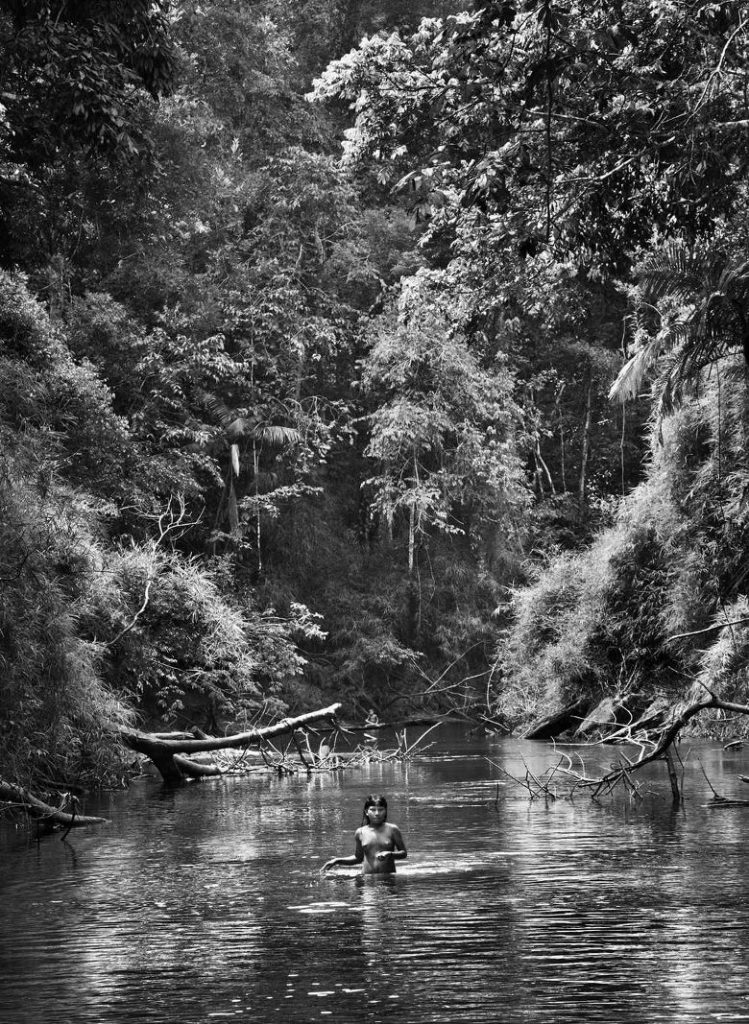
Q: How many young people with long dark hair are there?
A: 1